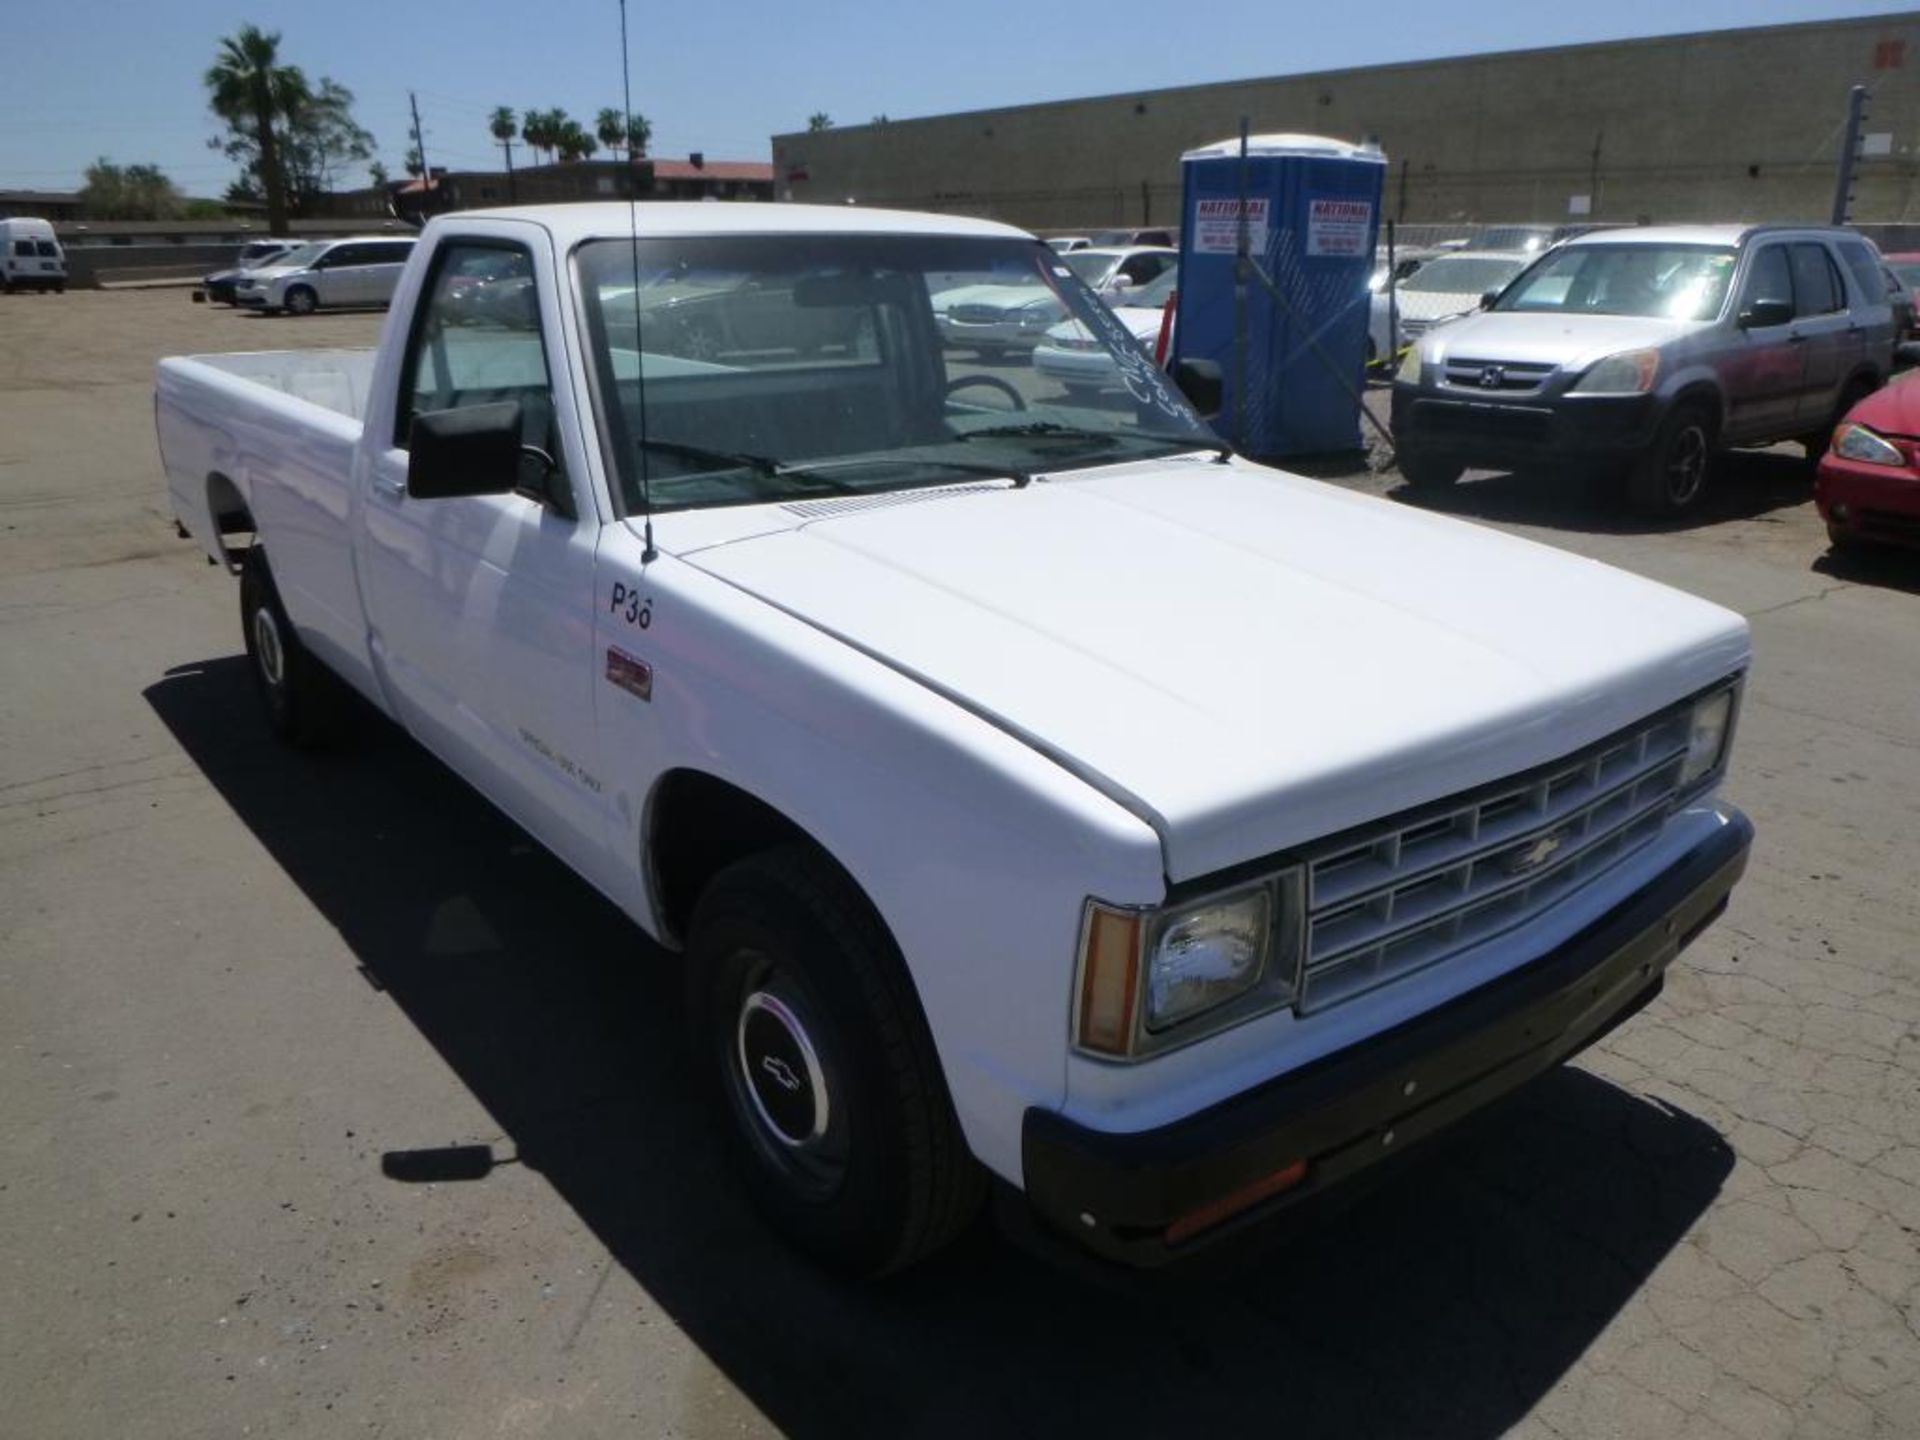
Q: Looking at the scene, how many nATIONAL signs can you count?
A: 2